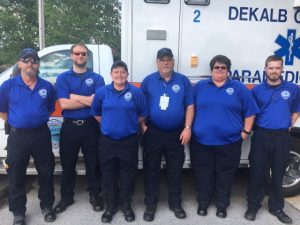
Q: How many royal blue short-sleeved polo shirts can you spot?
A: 6